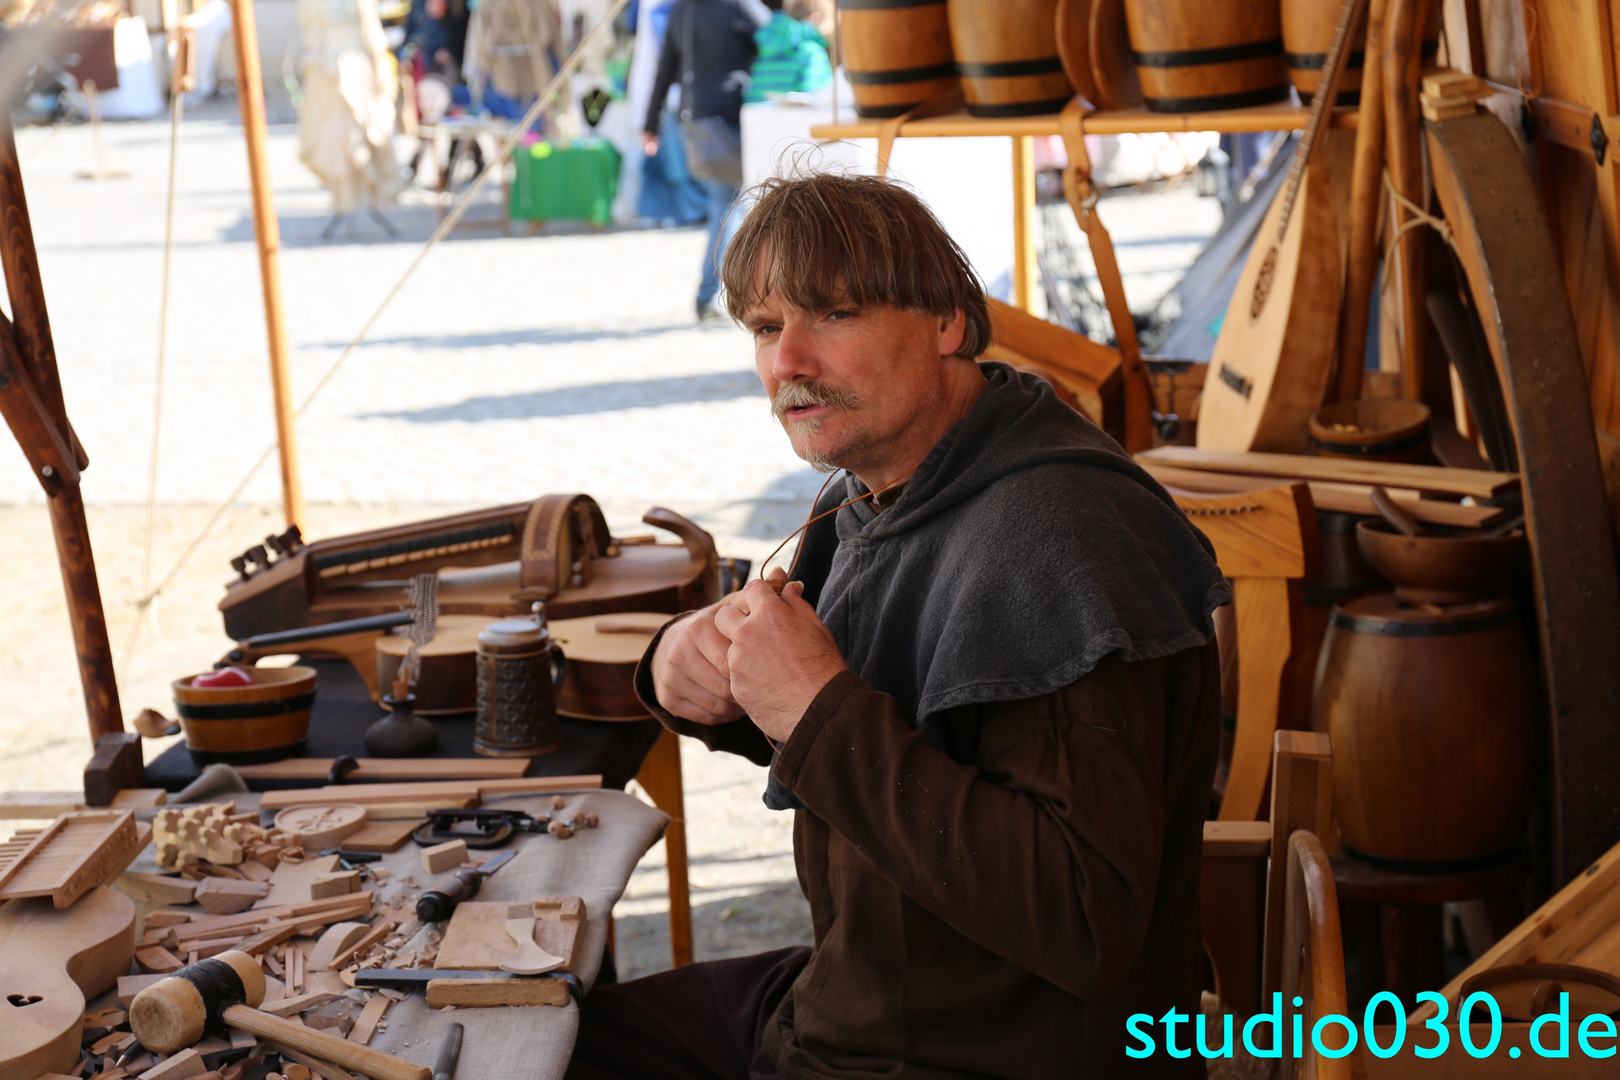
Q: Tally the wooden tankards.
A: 1